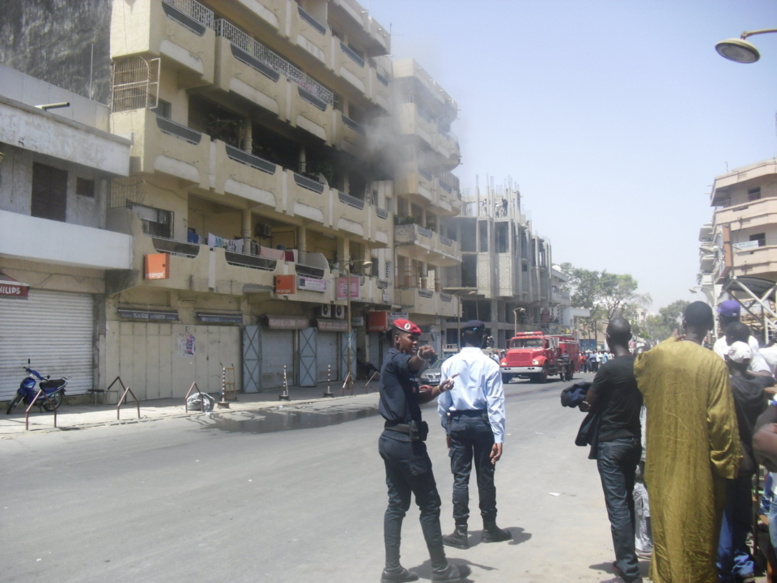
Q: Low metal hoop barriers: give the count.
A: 6